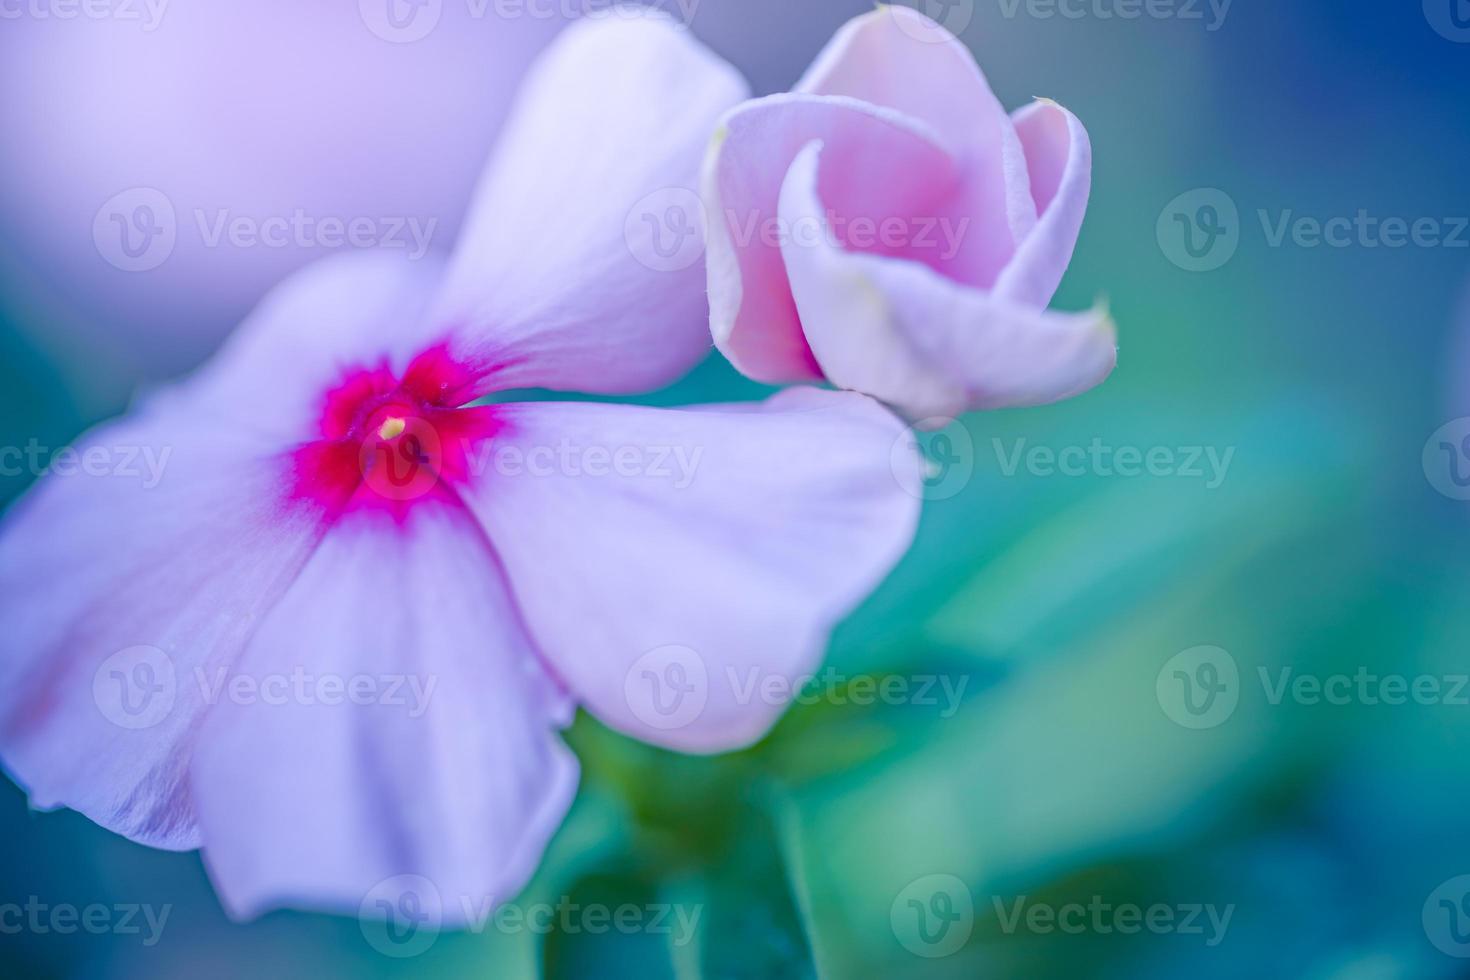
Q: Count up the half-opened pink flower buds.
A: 1